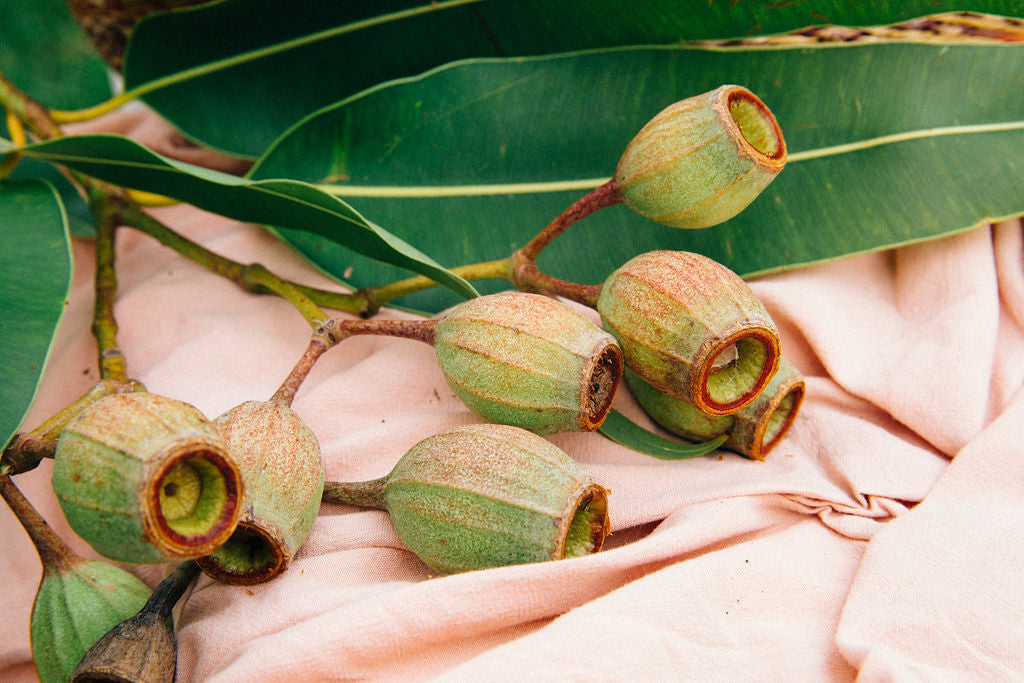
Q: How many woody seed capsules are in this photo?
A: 9